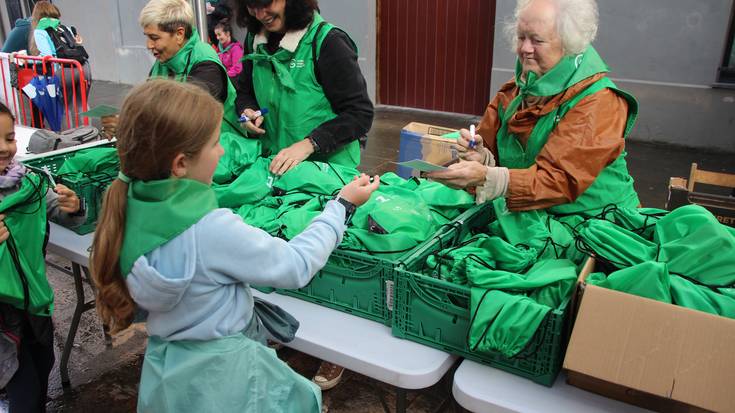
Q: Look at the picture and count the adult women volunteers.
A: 3